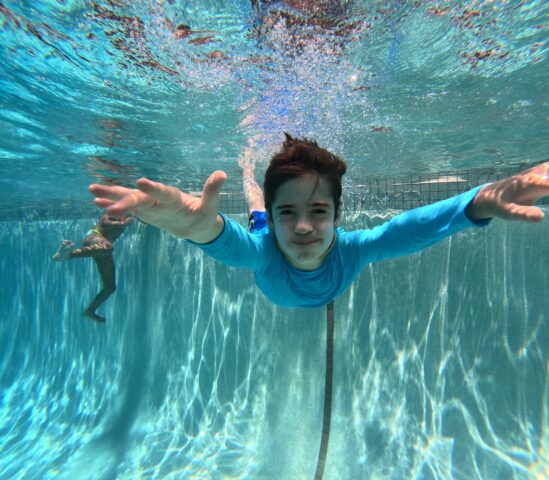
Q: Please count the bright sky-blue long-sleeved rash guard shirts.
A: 1